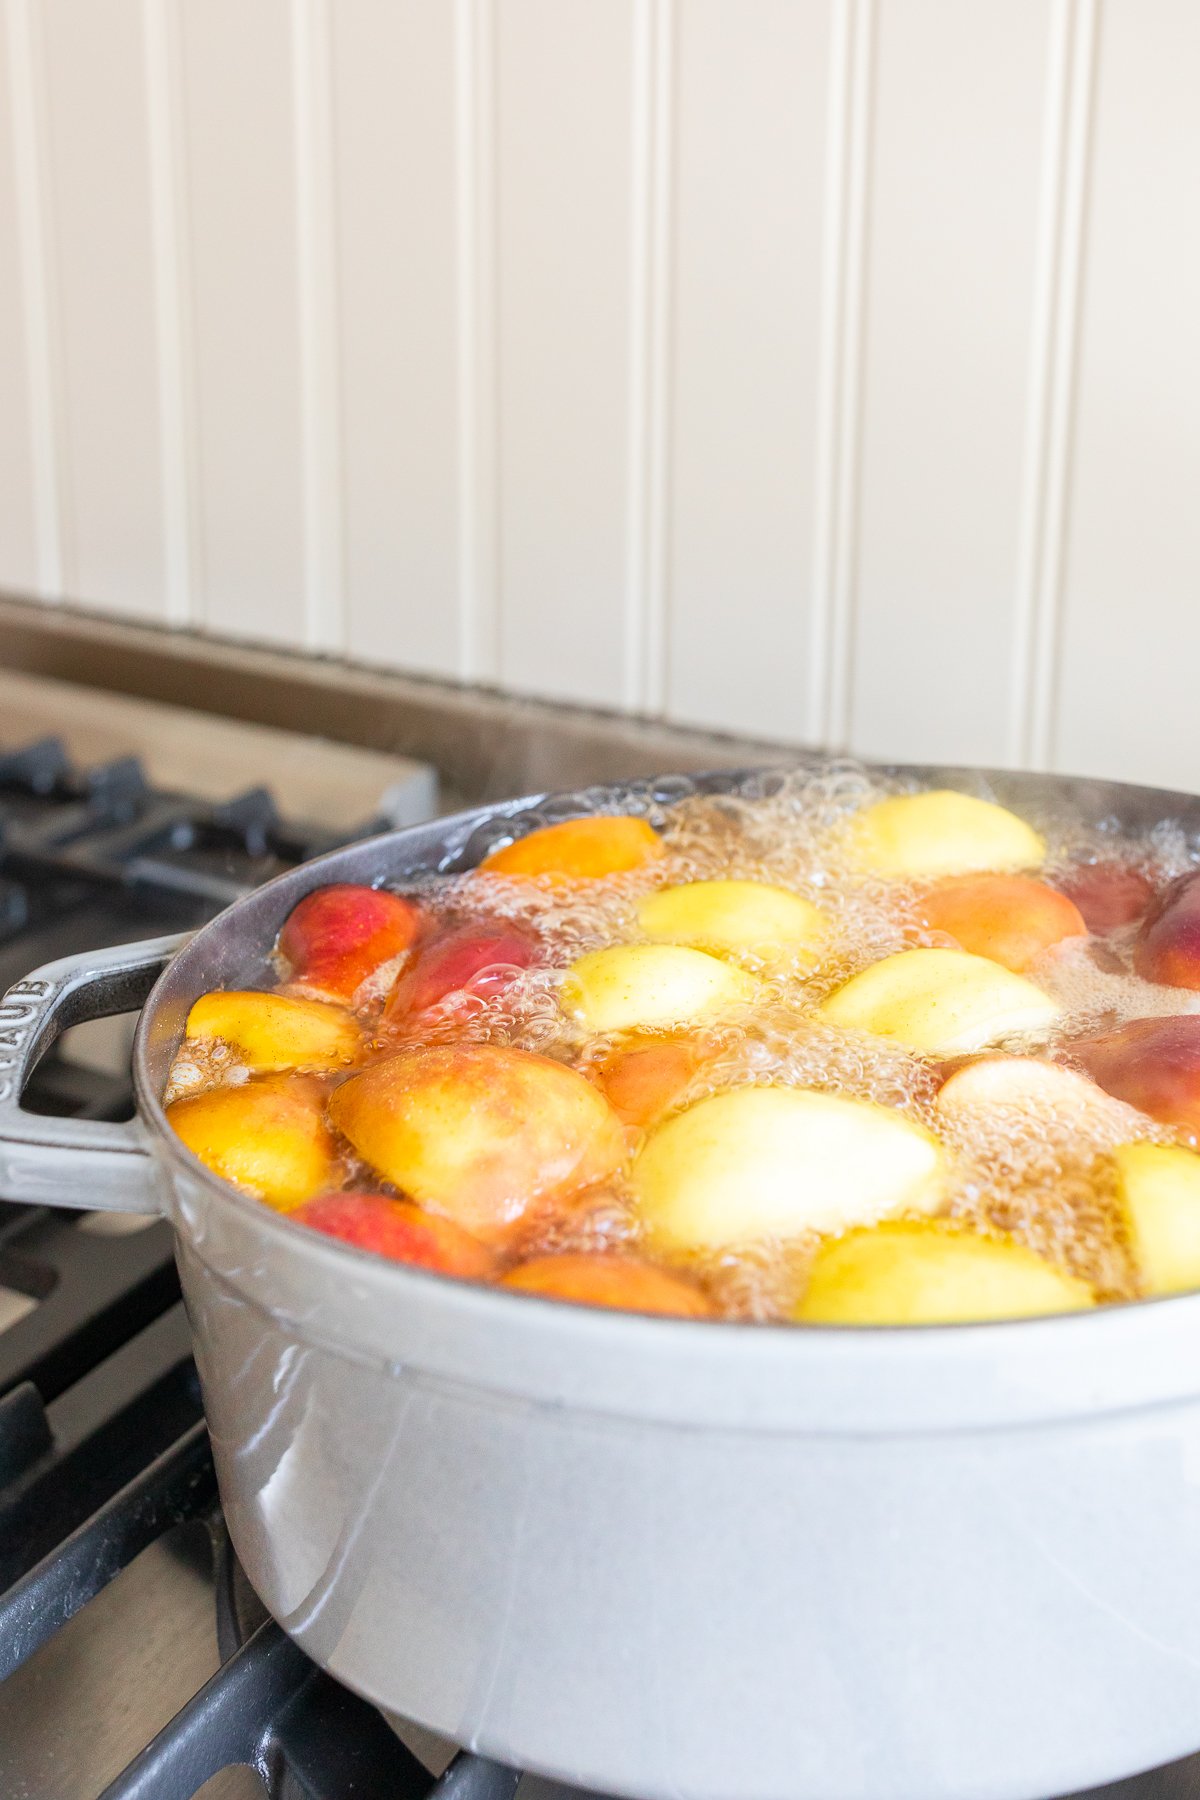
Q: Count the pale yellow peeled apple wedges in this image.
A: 7